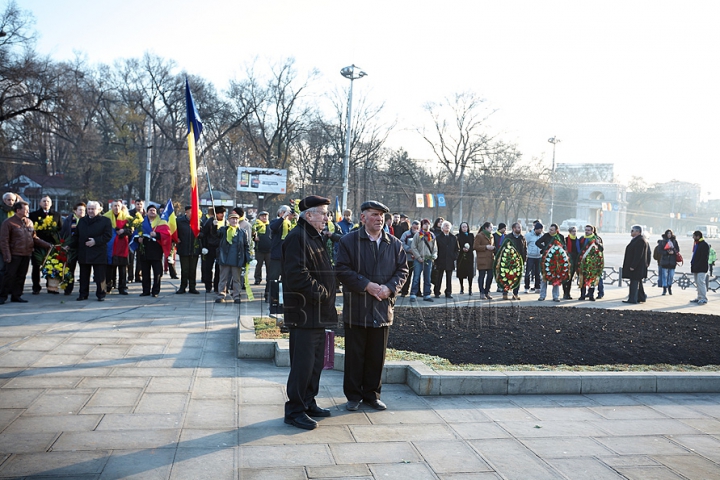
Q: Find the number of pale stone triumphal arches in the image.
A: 1